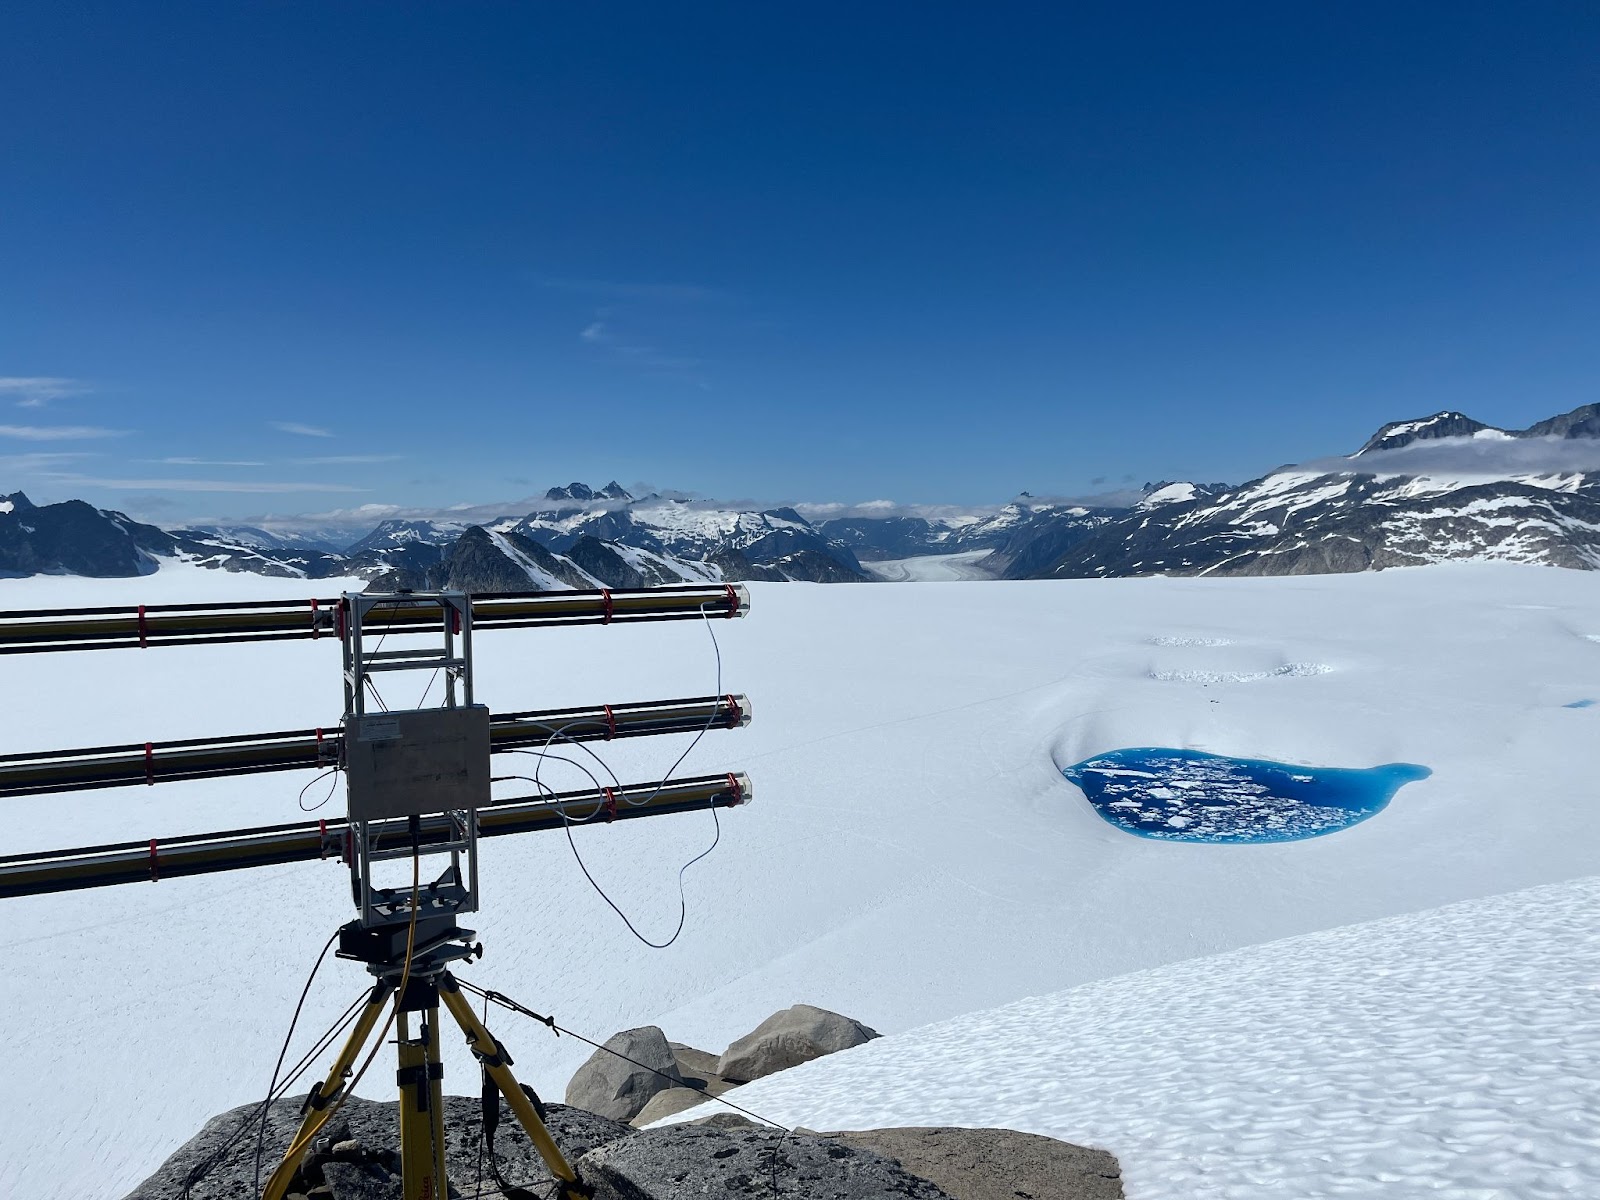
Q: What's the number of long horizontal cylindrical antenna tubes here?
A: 3